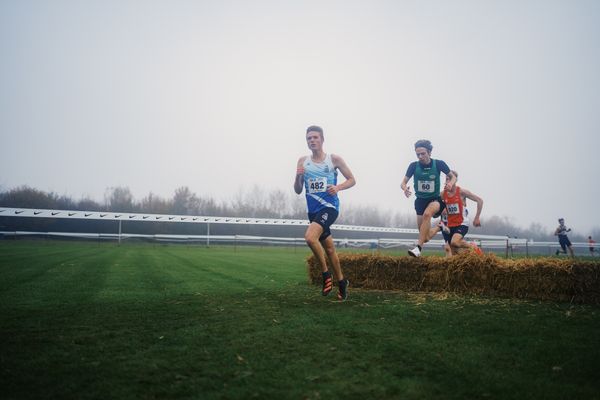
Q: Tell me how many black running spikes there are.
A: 2